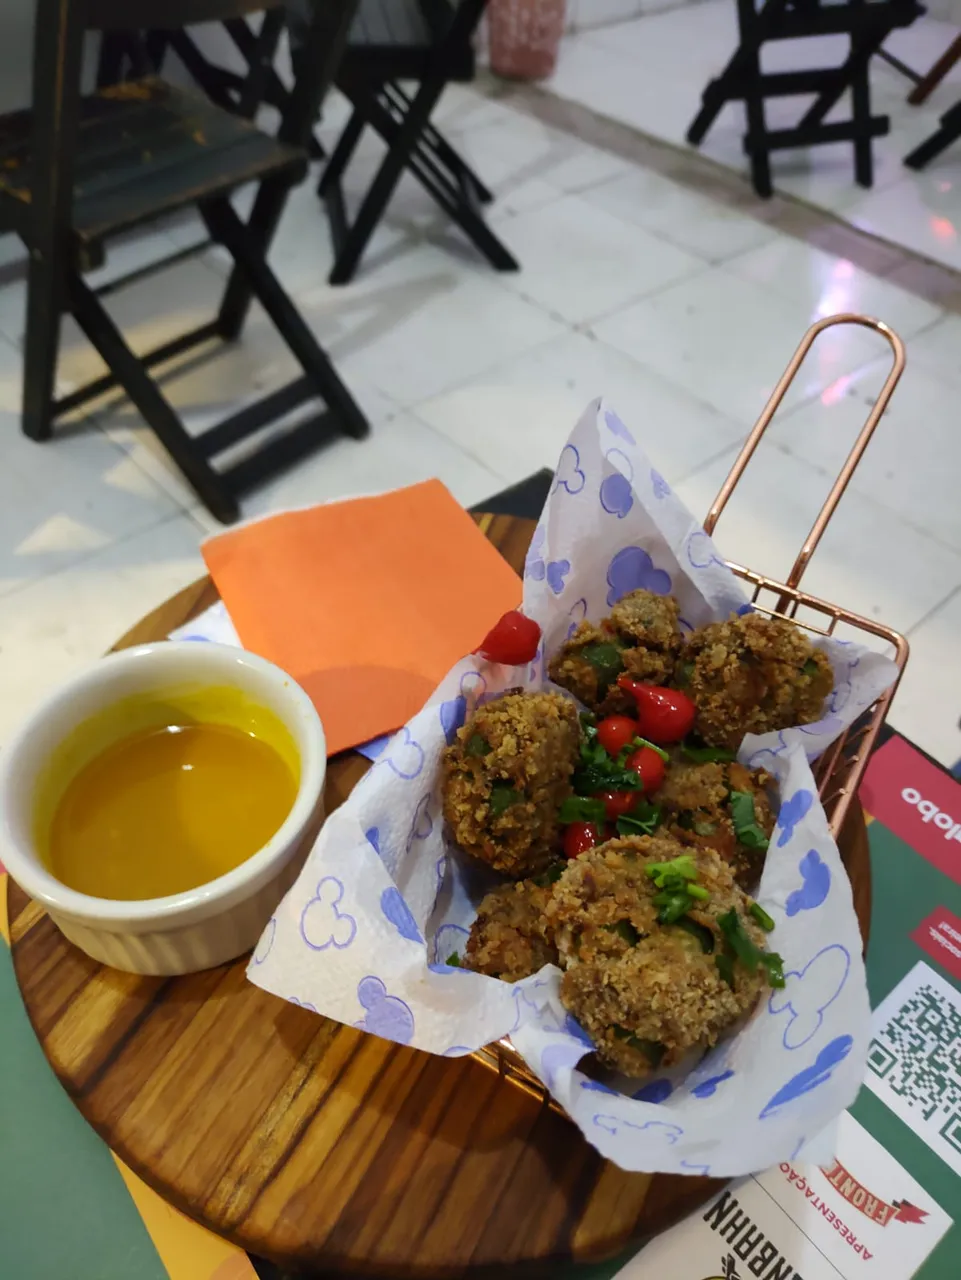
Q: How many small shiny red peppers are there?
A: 6